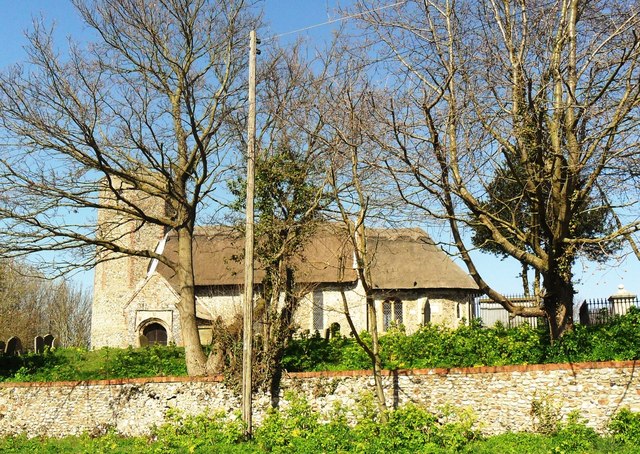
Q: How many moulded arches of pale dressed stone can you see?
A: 1